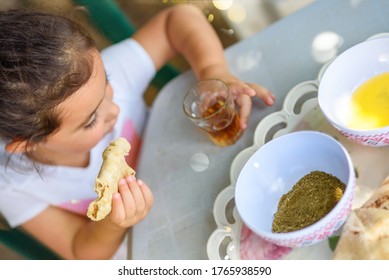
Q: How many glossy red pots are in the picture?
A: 0